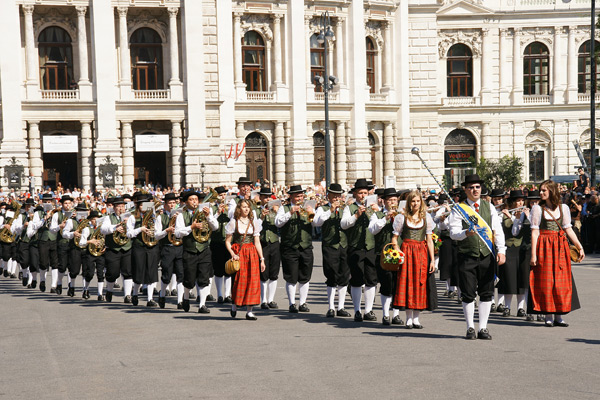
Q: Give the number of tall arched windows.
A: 8